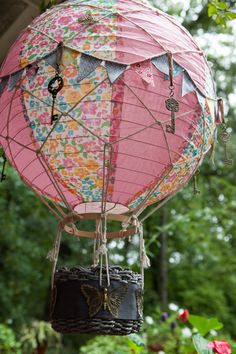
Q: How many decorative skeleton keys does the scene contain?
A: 5